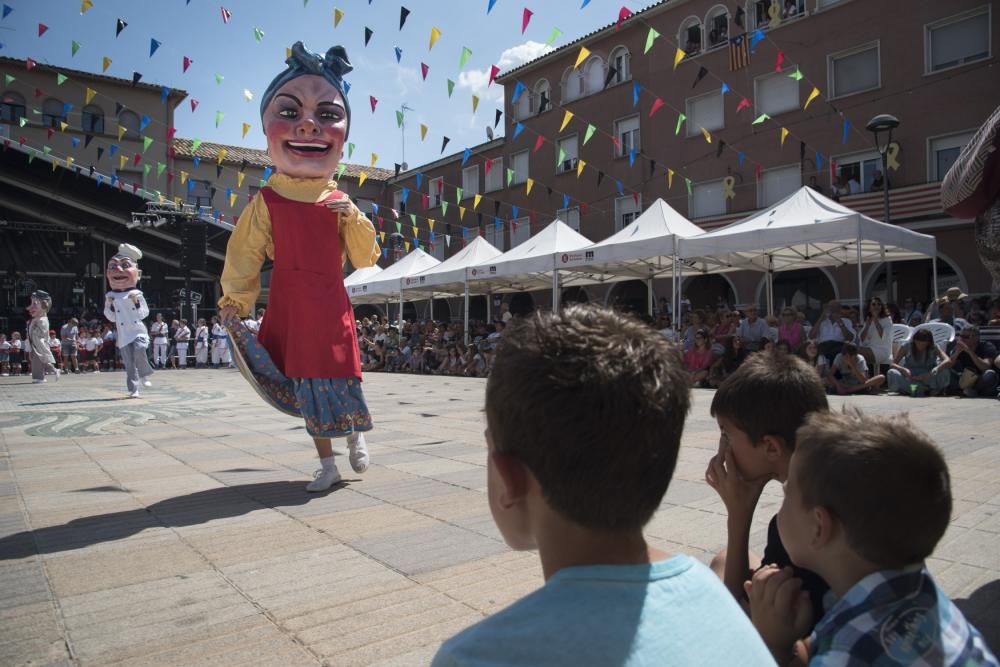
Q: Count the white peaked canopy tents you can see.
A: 6